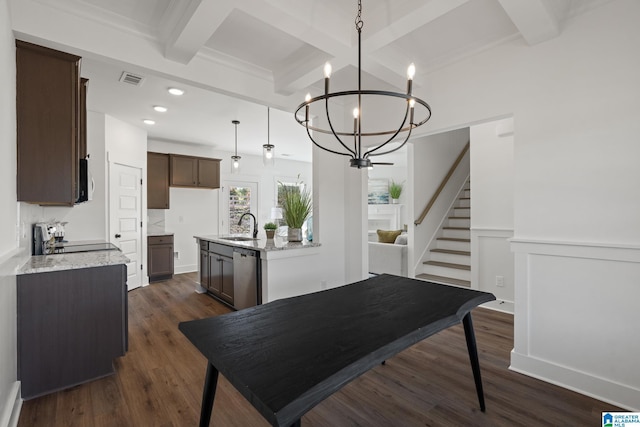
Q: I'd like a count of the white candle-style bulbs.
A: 5